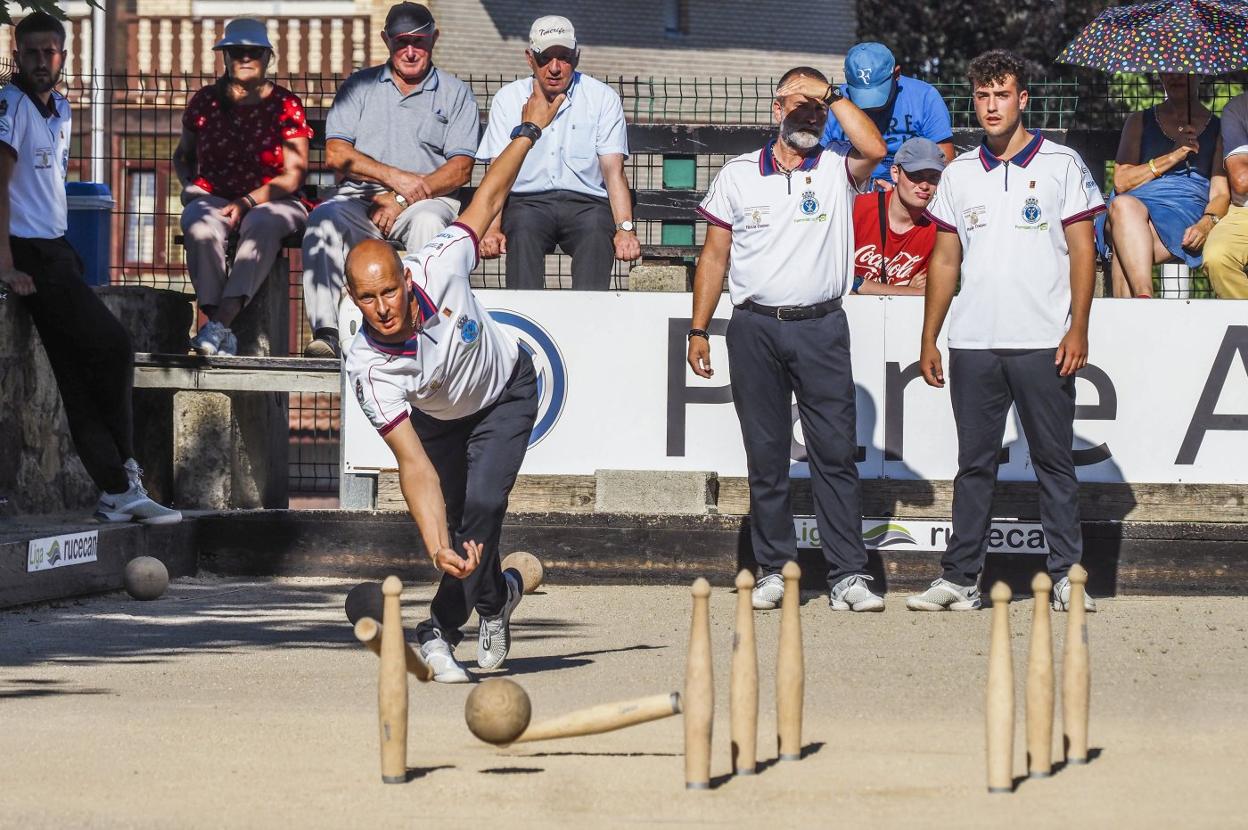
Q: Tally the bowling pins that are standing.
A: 7